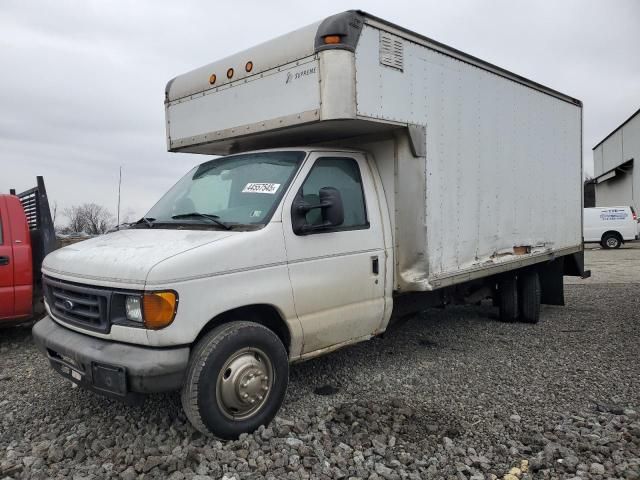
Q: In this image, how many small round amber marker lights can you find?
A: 3